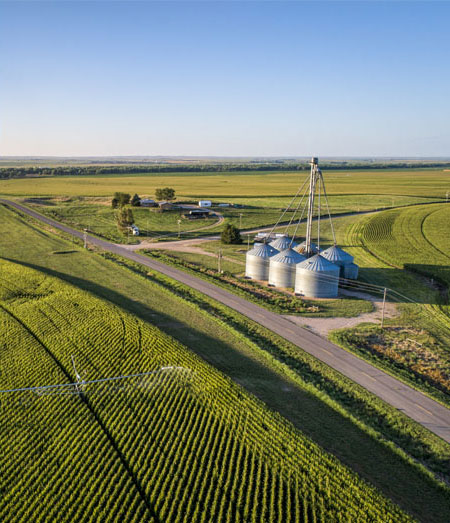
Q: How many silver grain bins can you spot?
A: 6